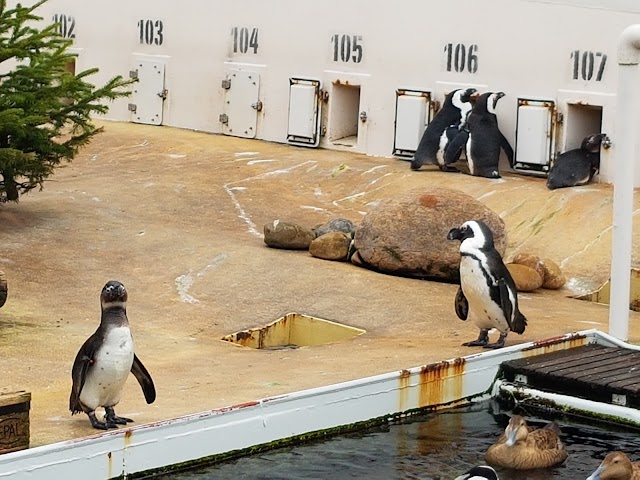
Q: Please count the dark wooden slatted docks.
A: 1